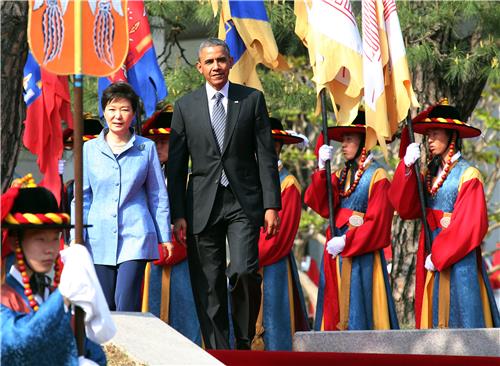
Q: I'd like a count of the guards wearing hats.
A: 6